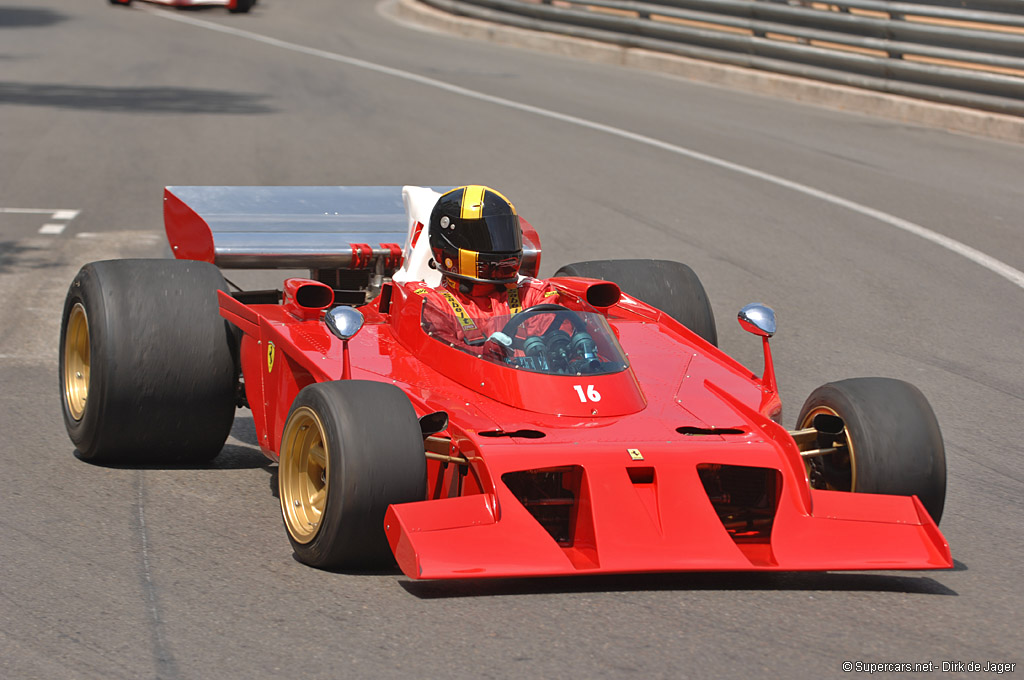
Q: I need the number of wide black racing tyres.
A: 4